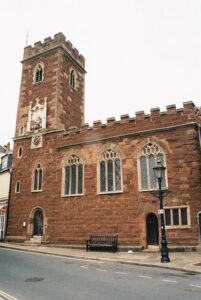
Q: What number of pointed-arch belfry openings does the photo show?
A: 2